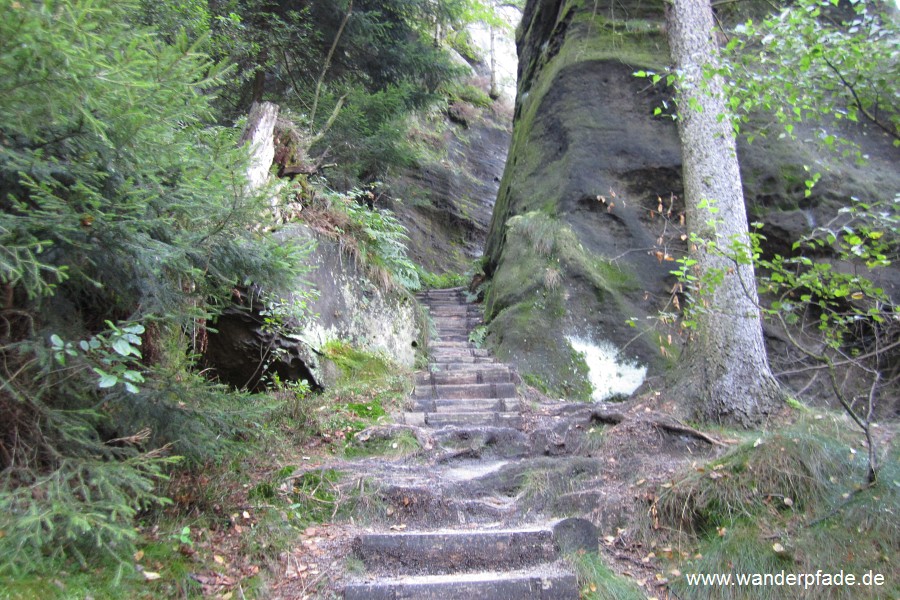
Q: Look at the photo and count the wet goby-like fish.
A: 0